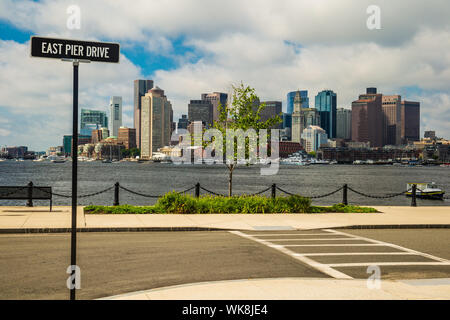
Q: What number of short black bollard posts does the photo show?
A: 6